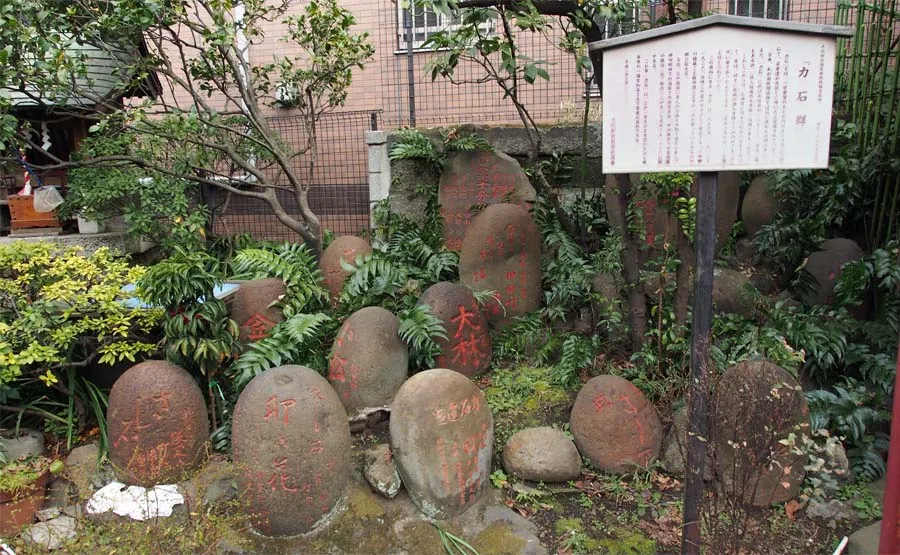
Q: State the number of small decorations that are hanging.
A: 2